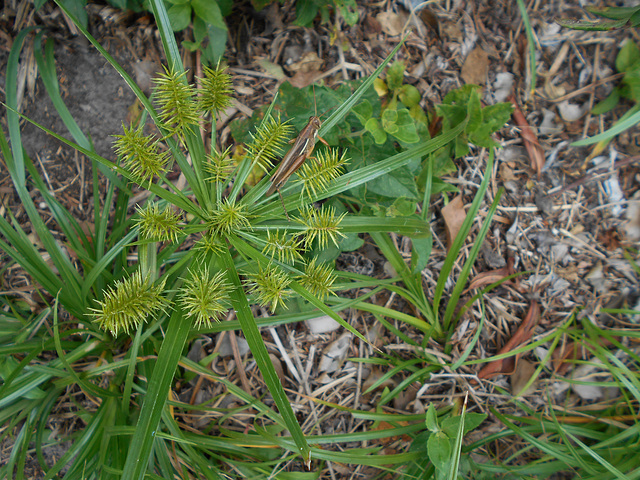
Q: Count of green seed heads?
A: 15